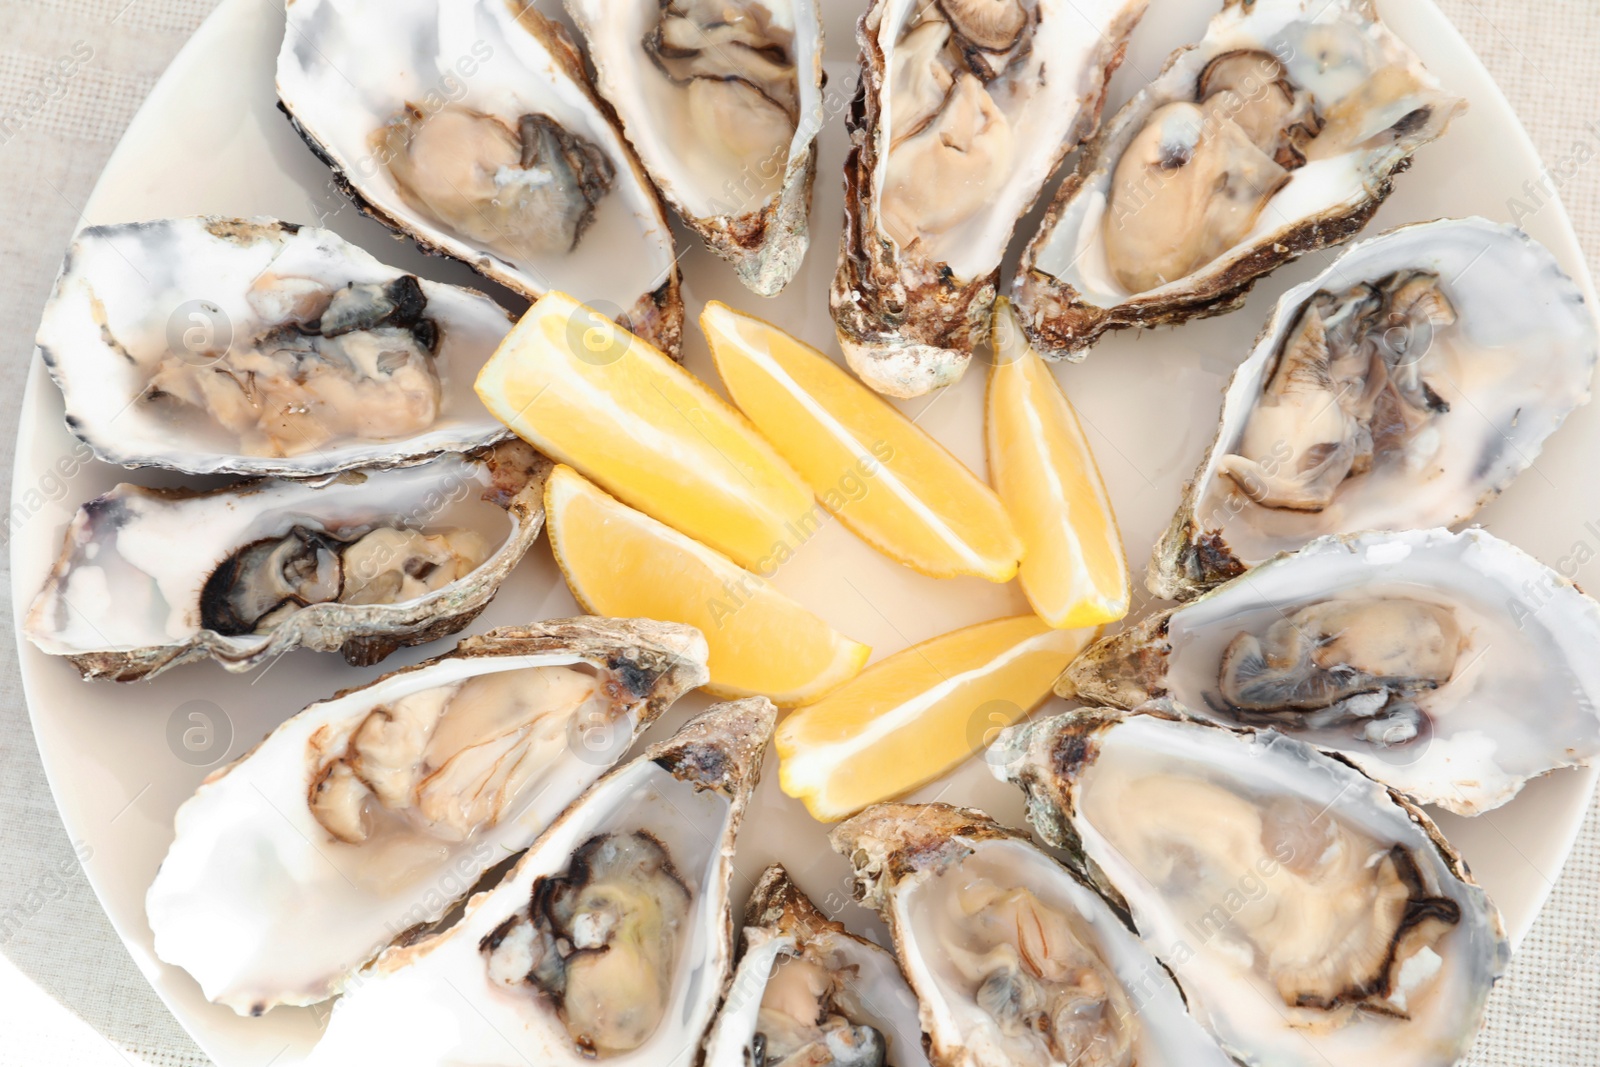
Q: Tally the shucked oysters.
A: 13